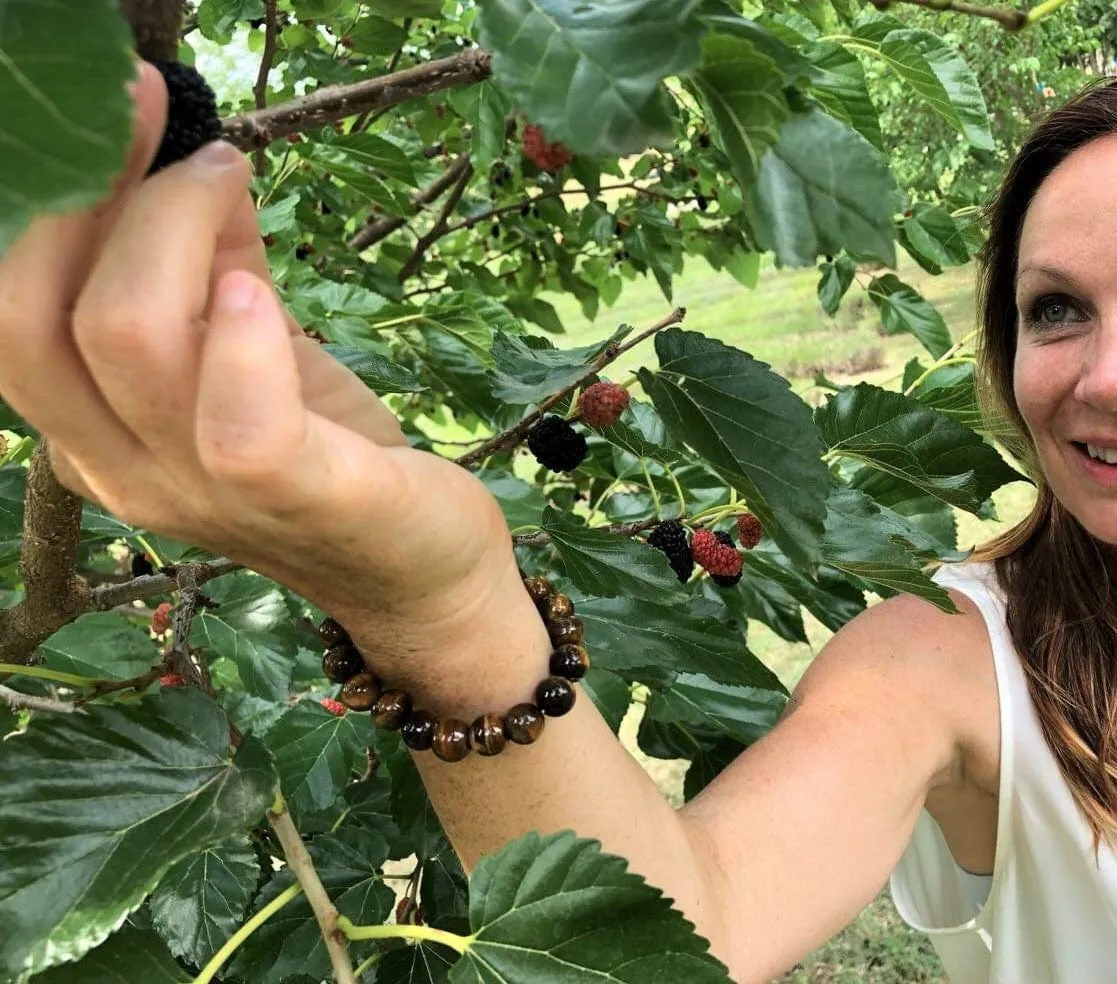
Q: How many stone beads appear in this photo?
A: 13